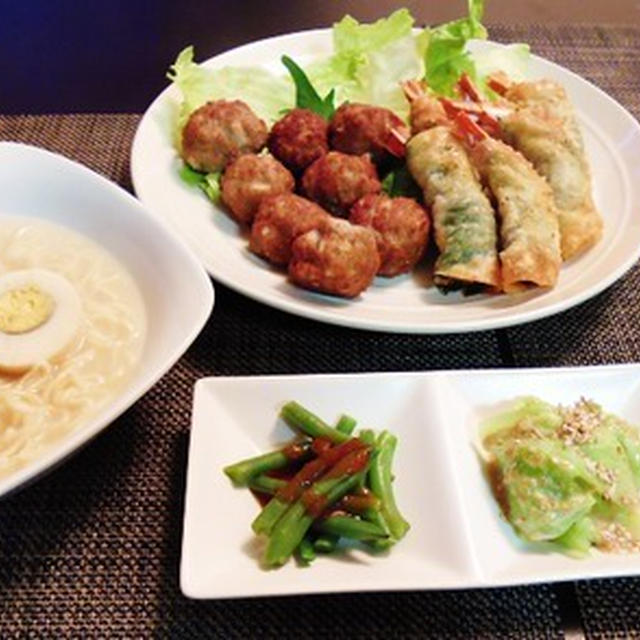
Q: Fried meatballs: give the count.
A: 8